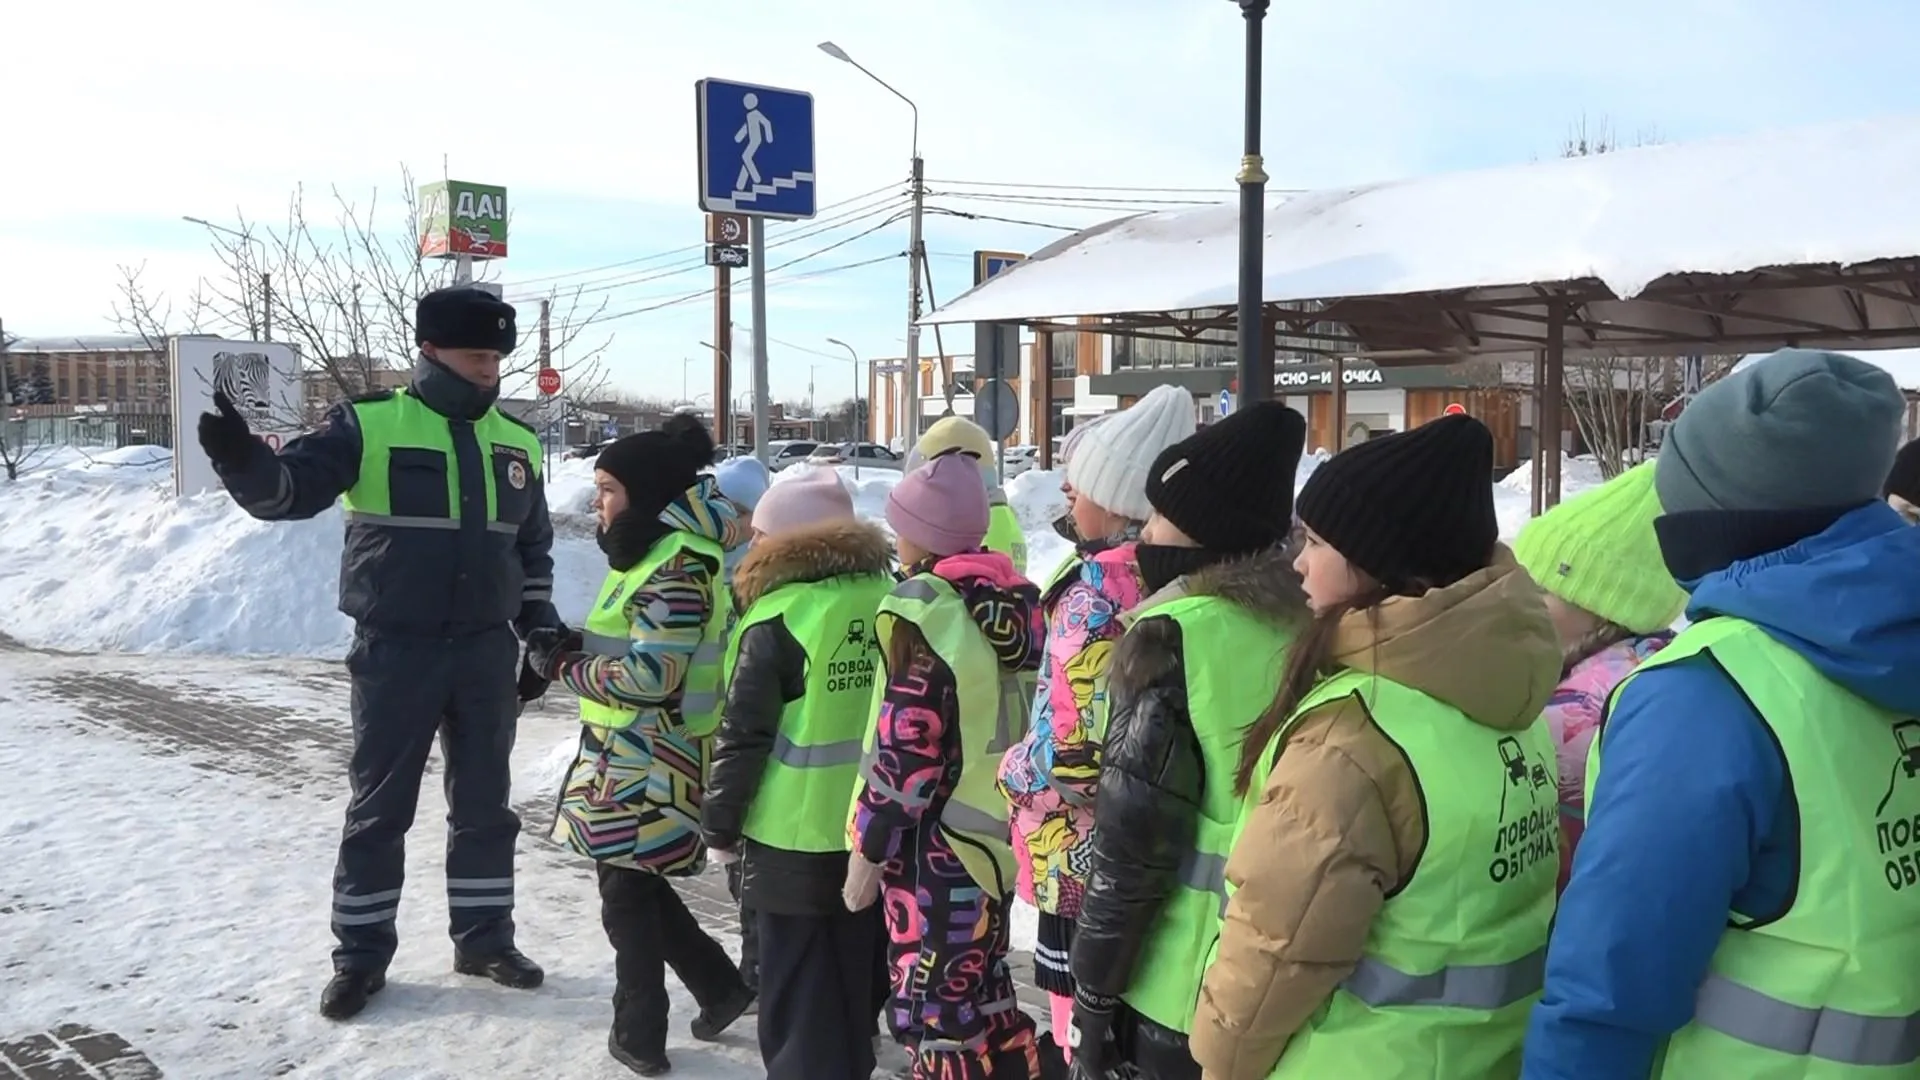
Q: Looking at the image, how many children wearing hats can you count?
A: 12